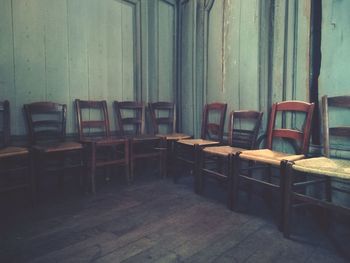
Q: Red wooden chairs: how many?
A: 2